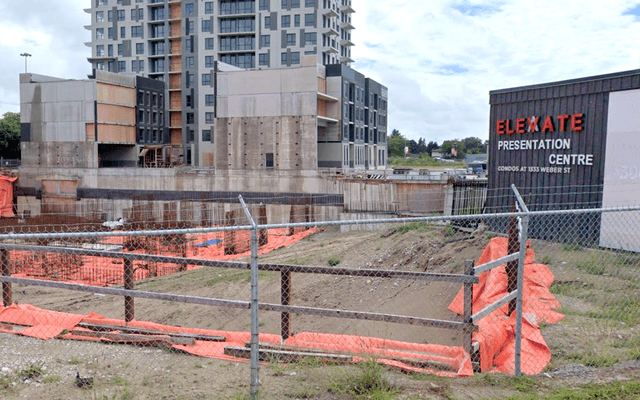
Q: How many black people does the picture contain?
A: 0